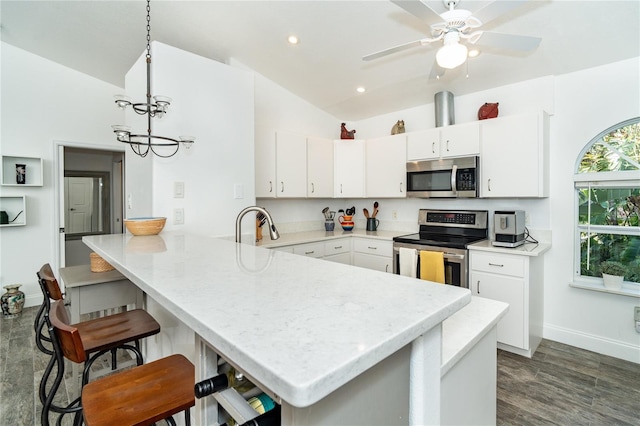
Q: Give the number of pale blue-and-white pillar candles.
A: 0